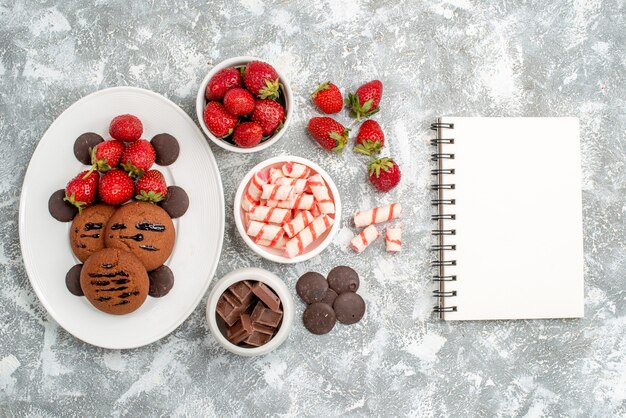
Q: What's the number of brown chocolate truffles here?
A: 11